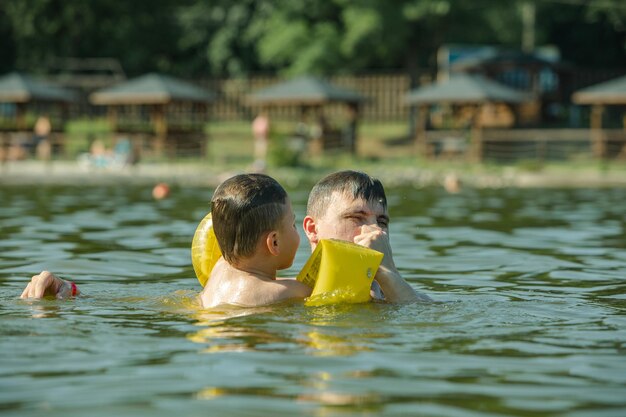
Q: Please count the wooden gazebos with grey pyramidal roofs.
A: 5